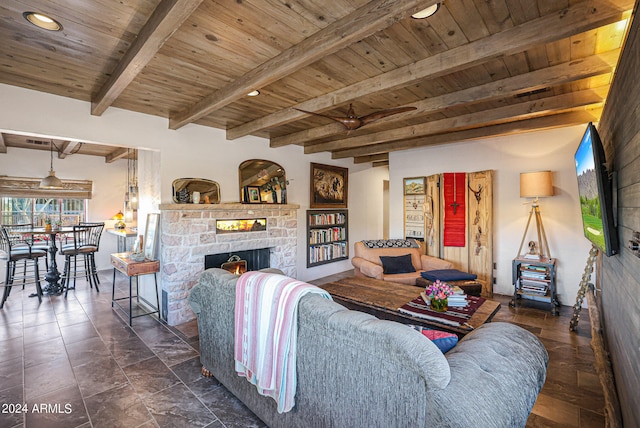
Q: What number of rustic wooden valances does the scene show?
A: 1